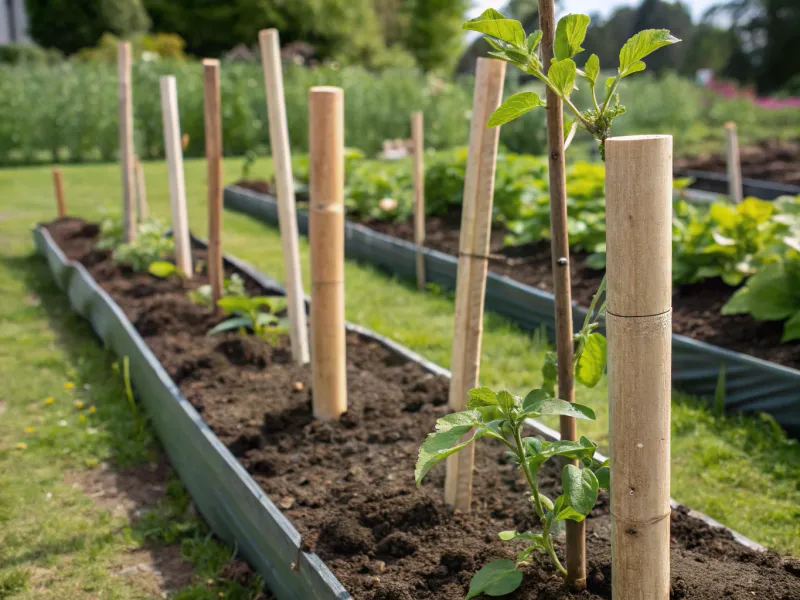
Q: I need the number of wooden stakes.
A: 12